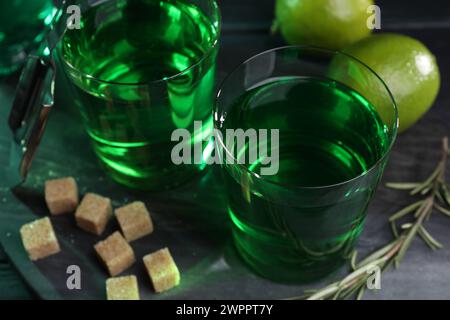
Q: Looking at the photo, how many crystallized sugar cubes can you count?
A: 7